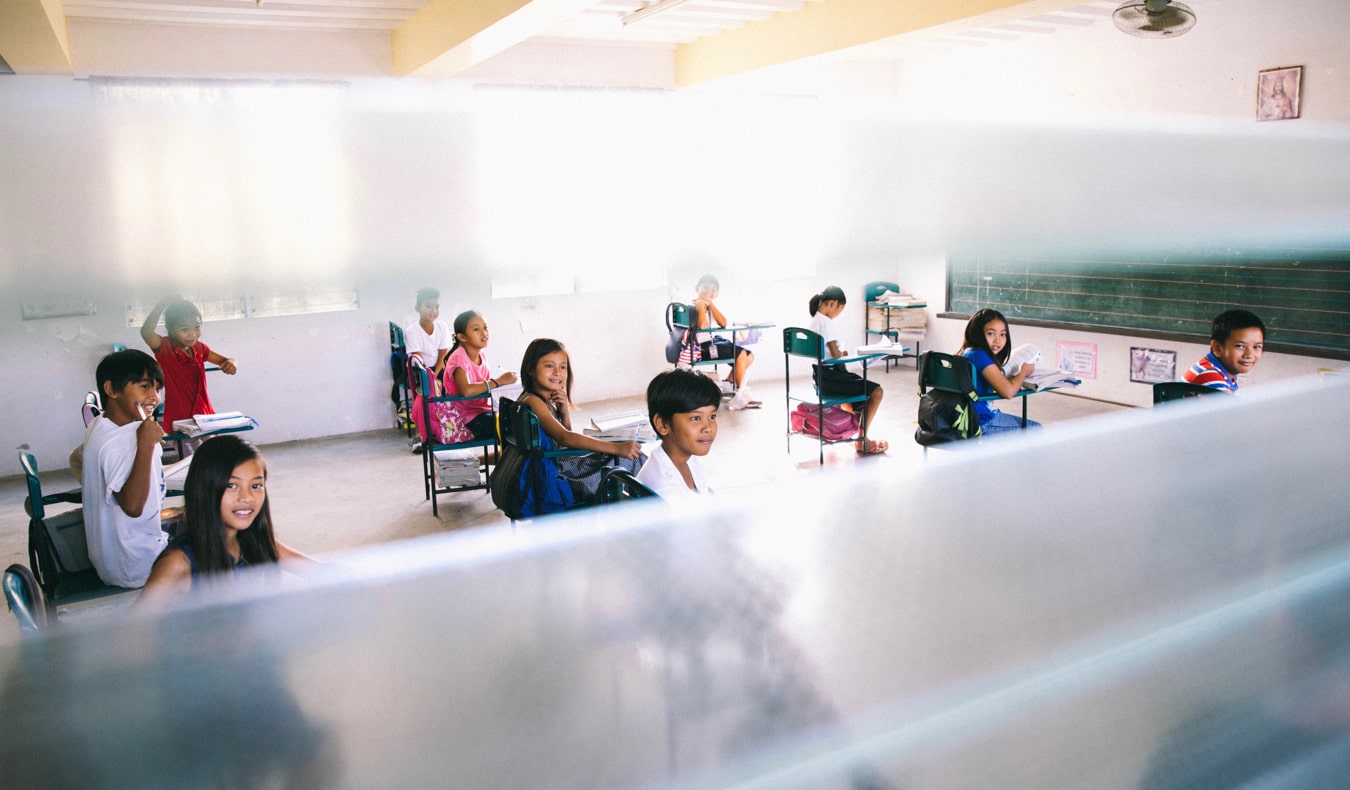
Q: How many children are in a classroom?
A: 11